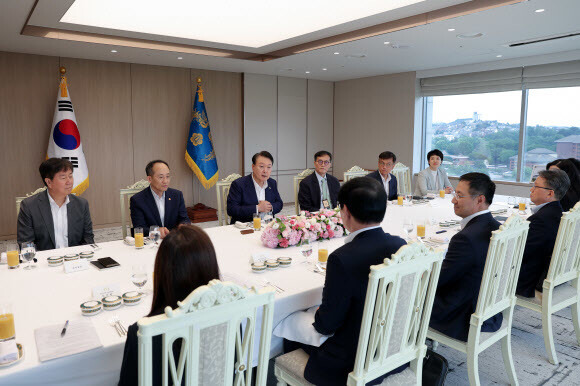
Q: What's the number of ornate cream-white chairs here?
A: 10